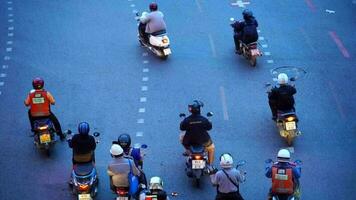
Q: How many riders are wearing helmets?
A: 11